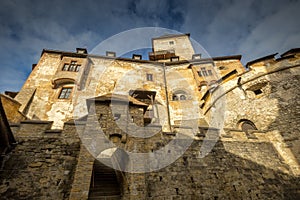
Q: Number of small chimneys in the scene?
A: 5